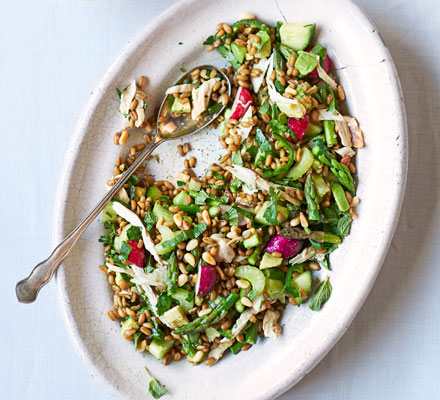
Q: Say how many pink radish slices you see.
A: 6